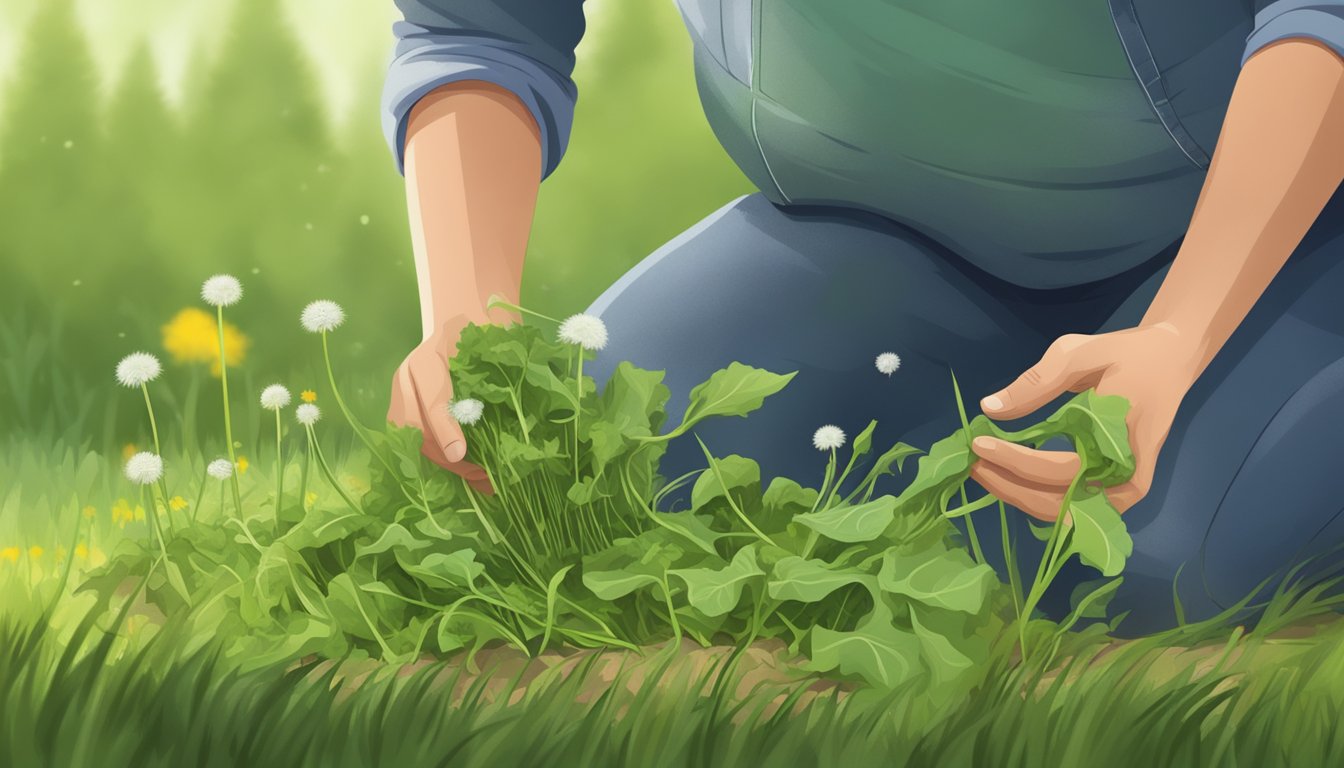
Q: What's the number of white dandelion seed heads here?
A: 11